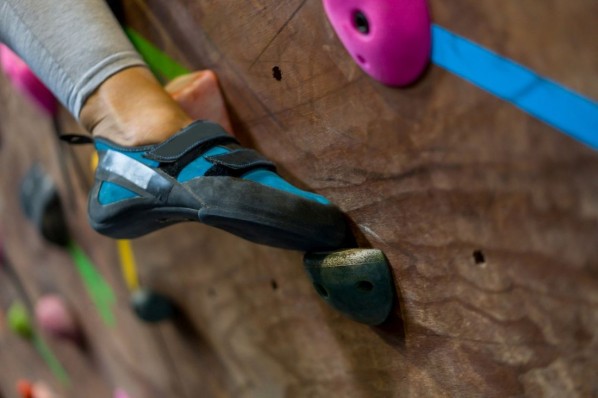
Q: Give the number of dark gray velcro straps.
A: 2